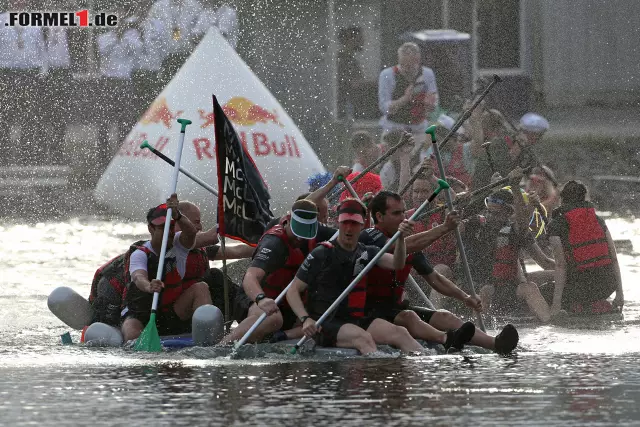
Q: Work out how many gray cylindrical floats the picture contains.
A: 3